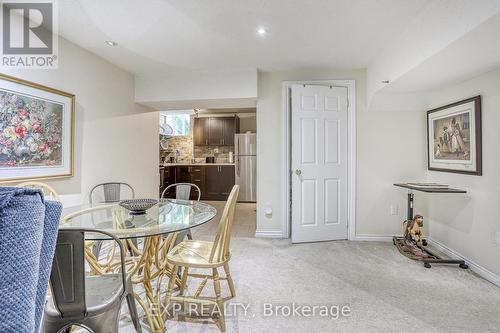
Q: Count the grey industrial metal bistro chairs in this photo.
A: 3